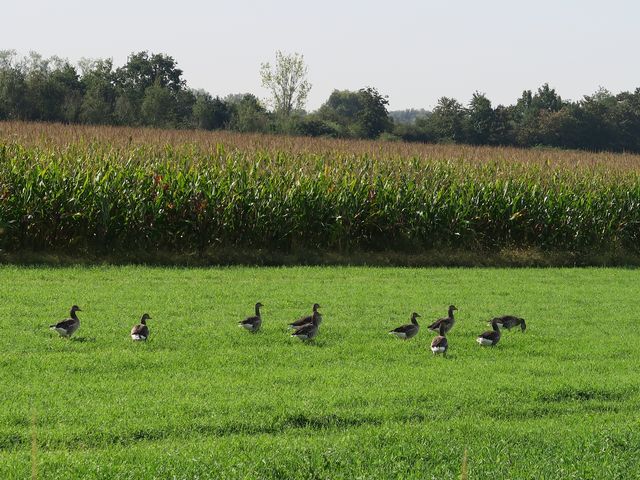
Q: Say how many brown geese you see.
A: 10